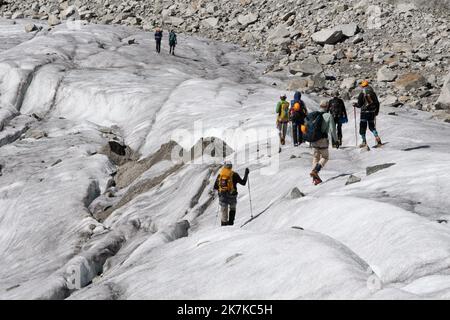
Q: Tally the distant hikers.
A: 2